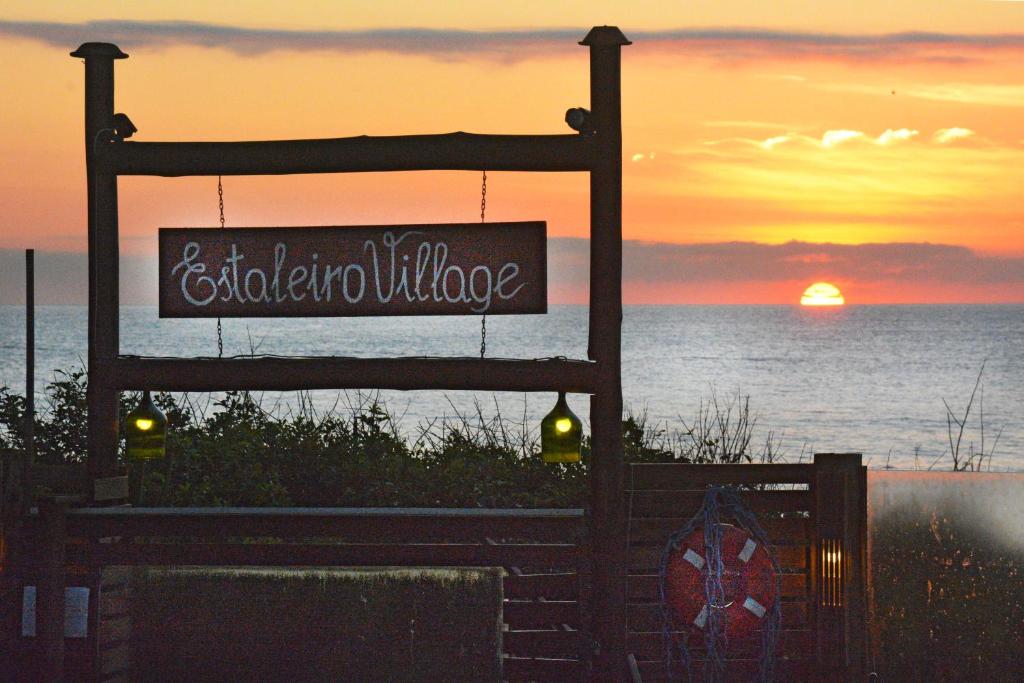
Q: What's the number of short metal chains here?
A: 4